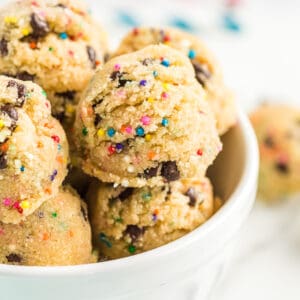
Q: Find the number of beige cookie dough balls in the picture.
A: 7